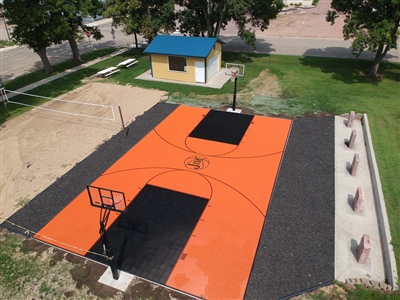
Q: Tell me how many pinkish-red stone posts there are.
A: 5